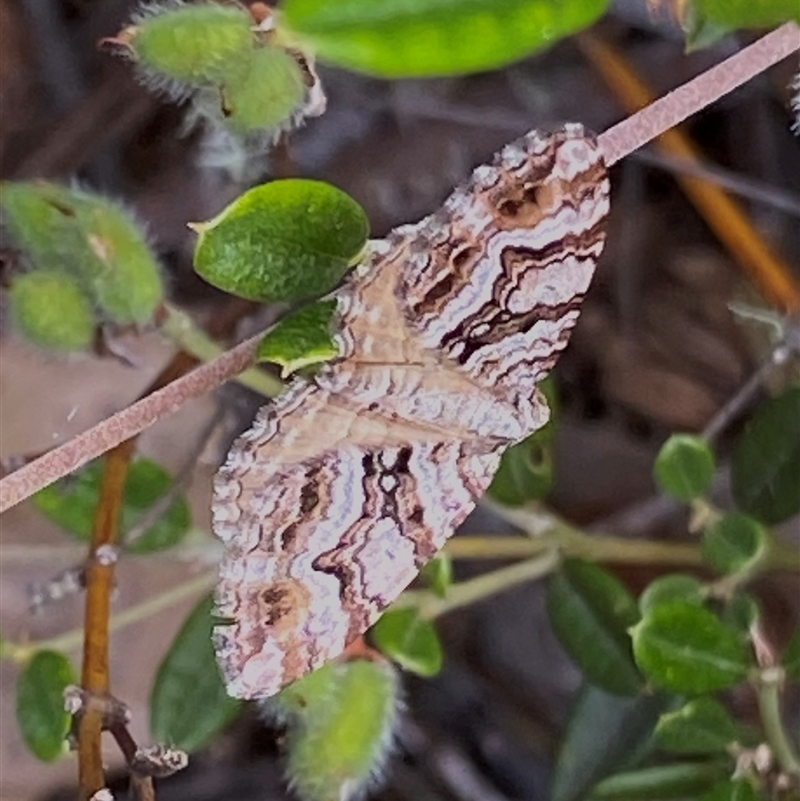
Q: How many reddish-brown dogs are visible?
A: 0